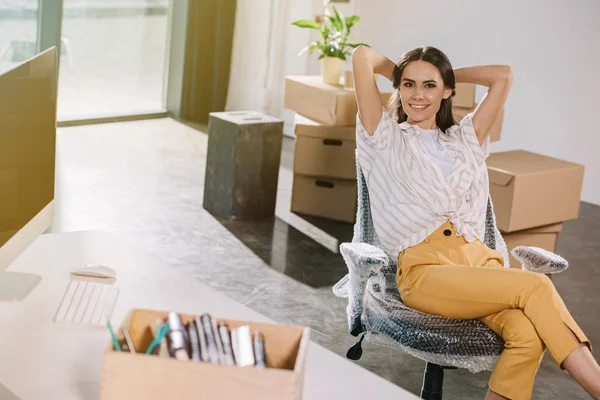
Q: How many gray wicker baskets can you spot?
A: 0